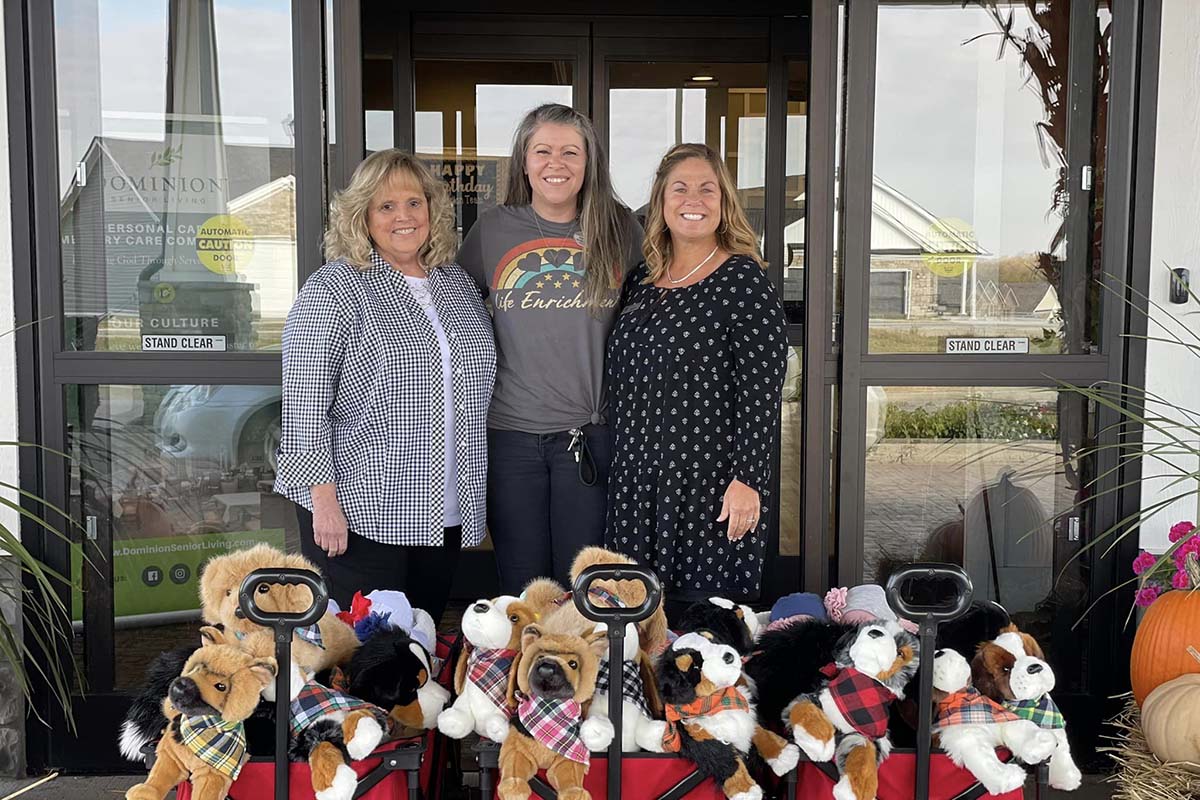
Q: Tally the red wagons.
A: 3